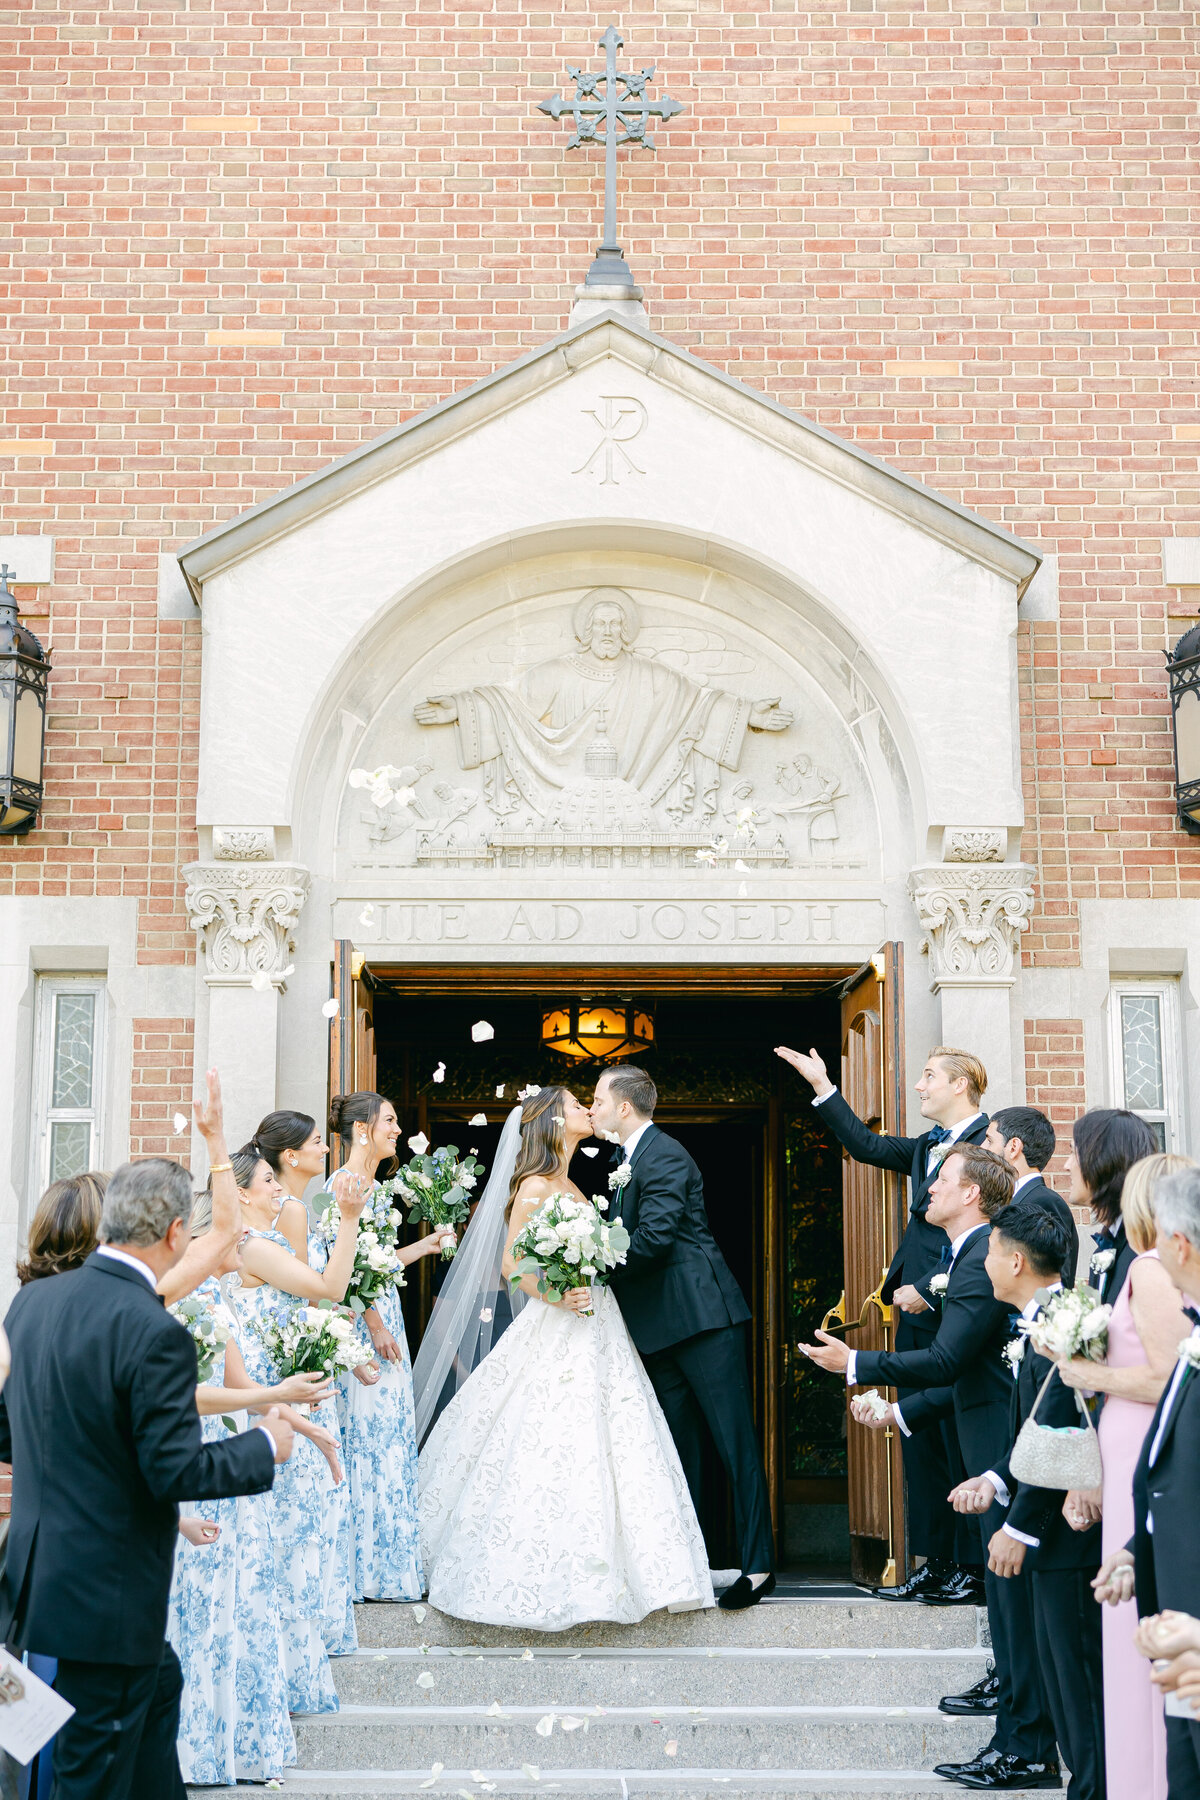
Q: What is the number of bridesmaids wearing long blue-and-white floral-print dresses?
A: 4